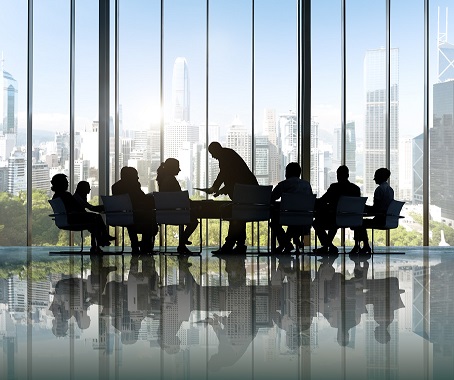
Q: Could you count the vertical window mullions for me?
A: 11